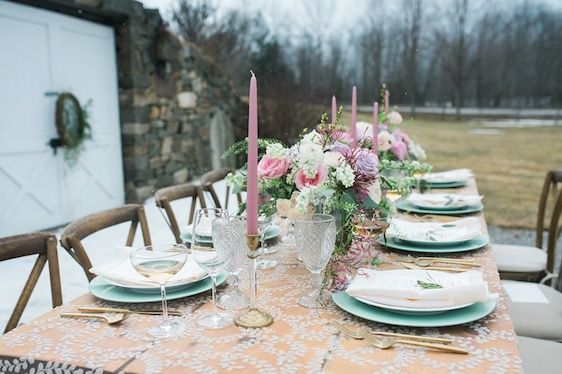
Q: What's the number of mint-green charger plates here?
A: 6